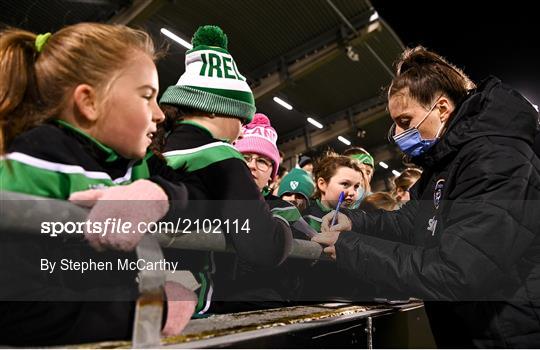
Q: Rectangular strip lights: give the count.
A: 6